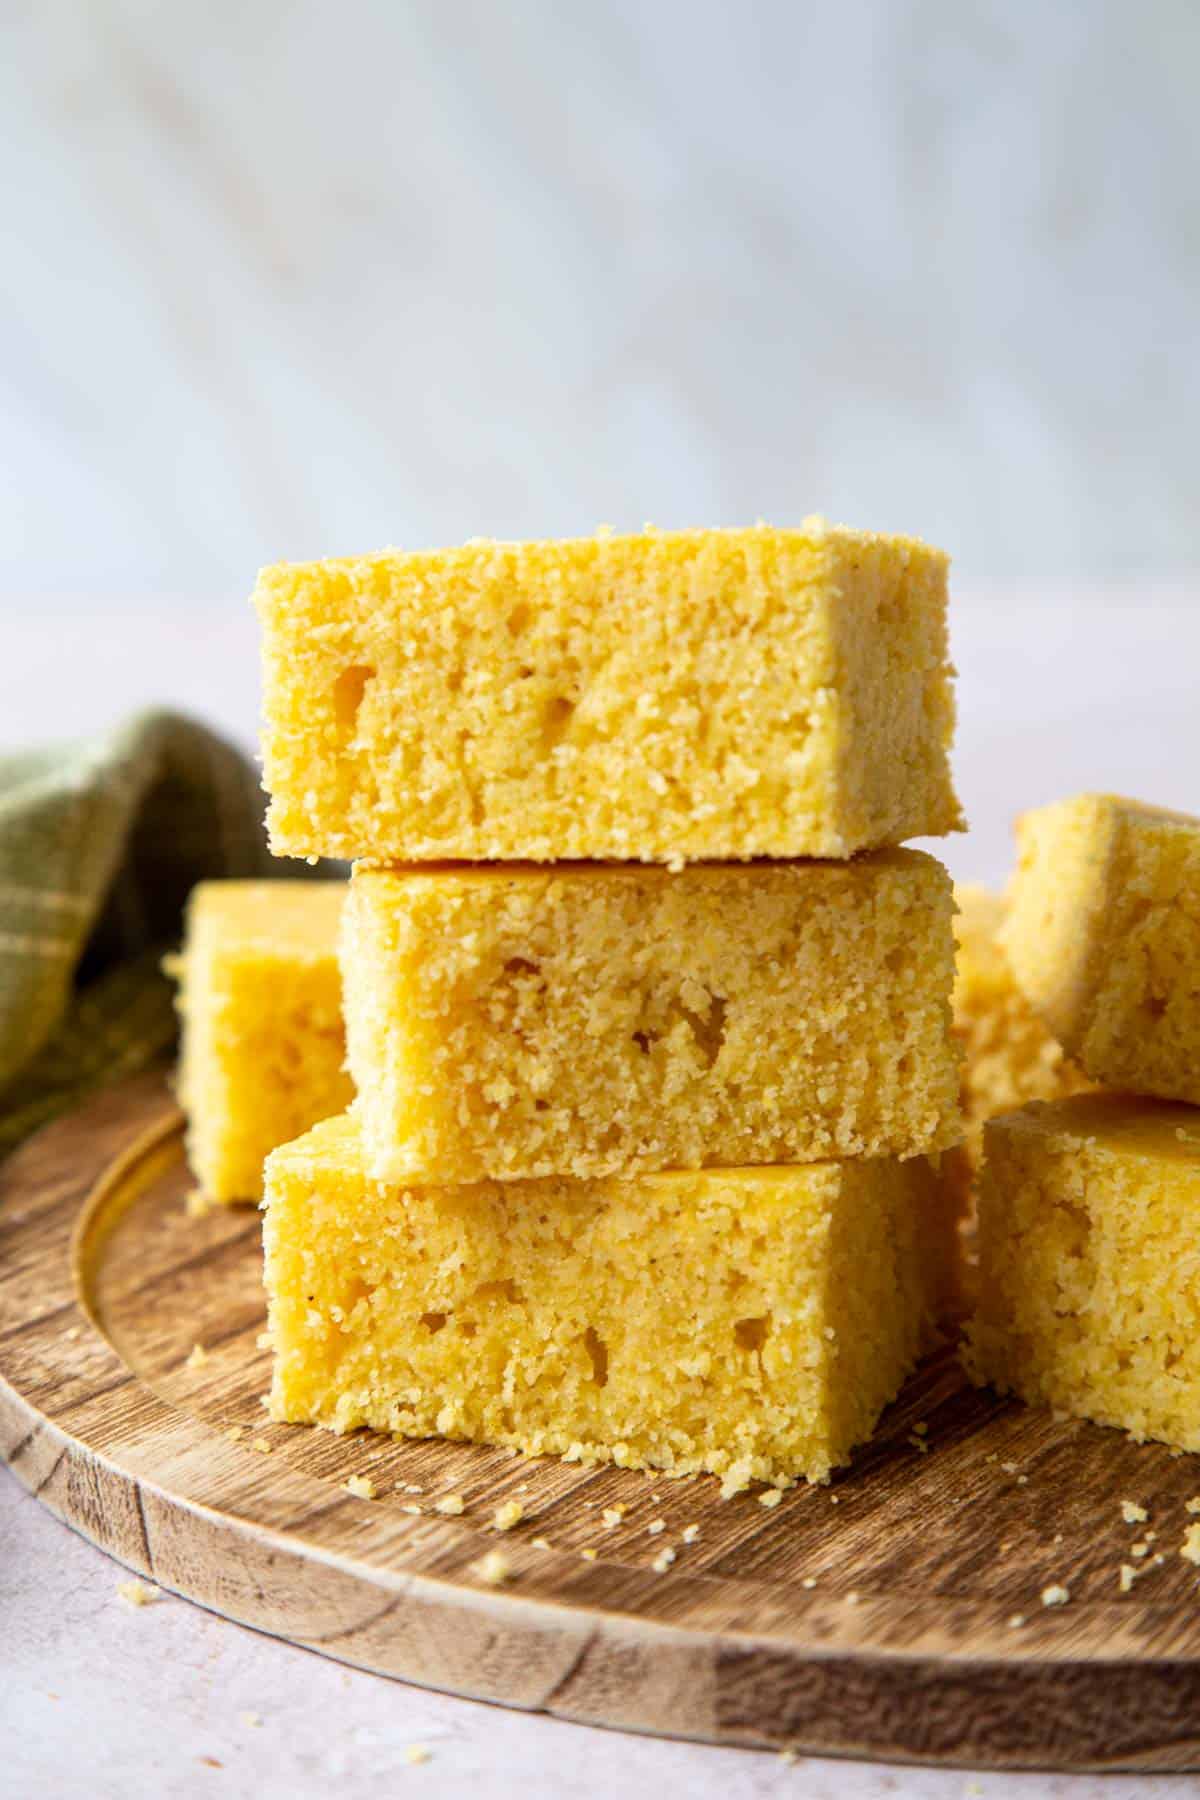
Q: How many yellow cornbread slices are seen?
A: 7